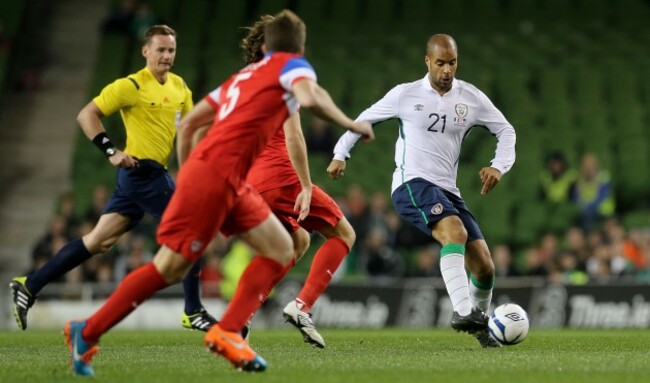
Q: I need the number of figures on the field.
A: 4